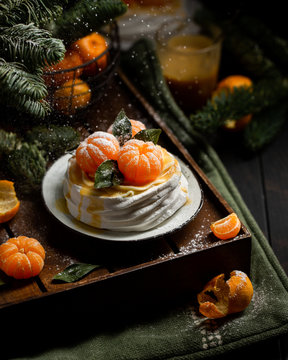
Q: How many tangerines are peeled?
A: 4